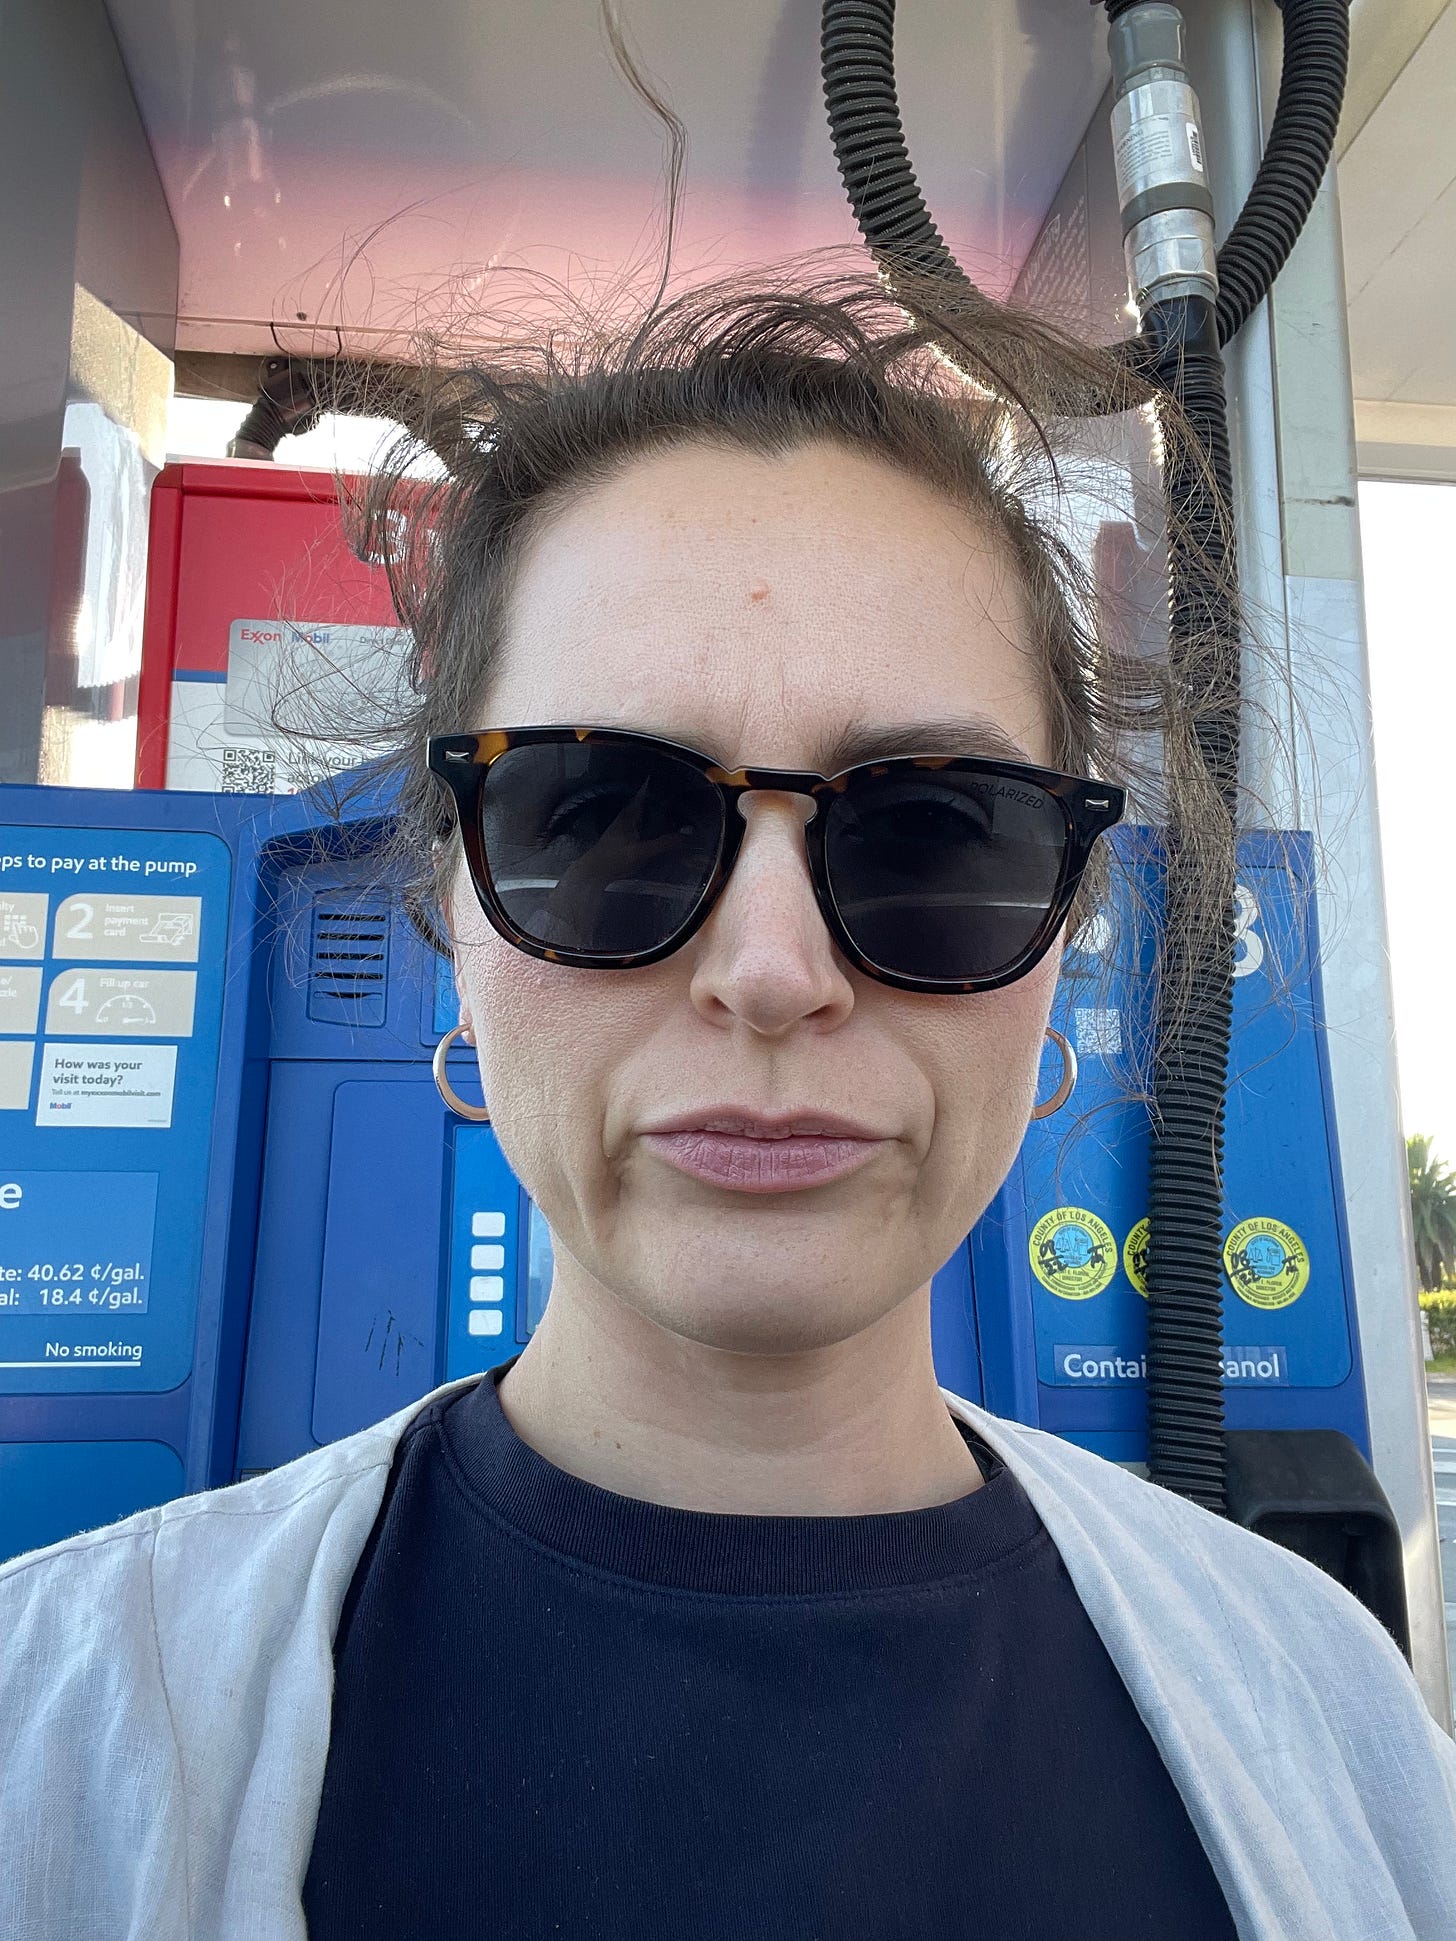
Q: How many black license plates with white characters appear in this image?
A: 0